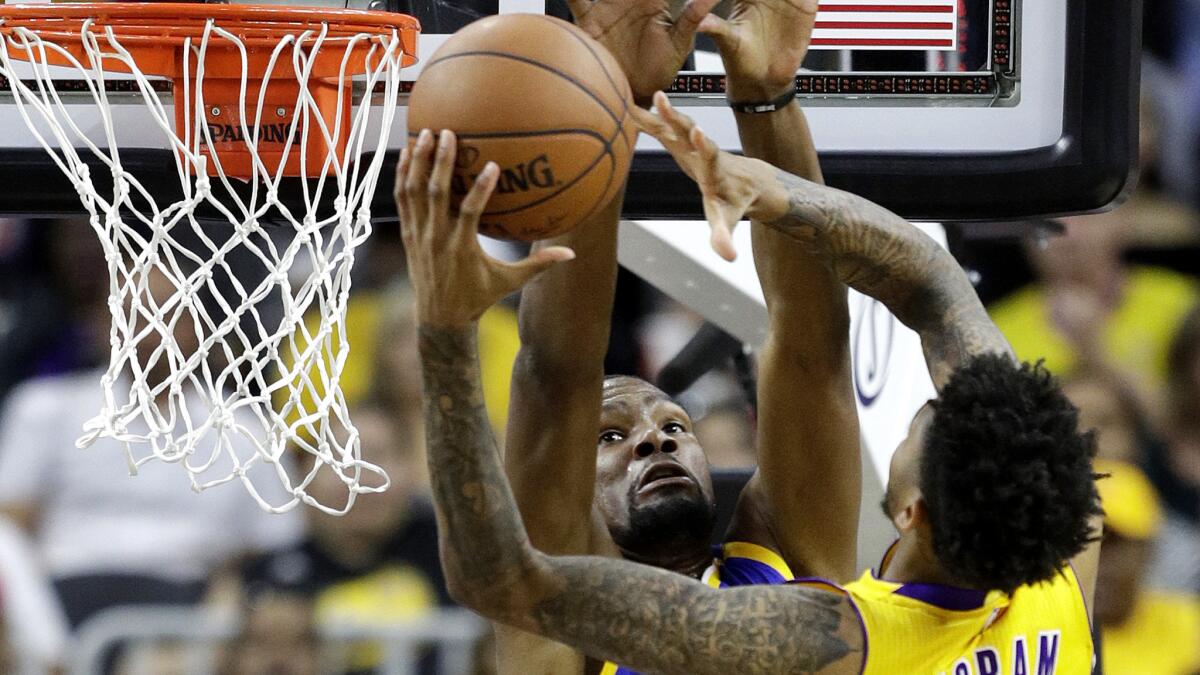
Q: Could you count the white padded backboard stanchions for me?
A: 1